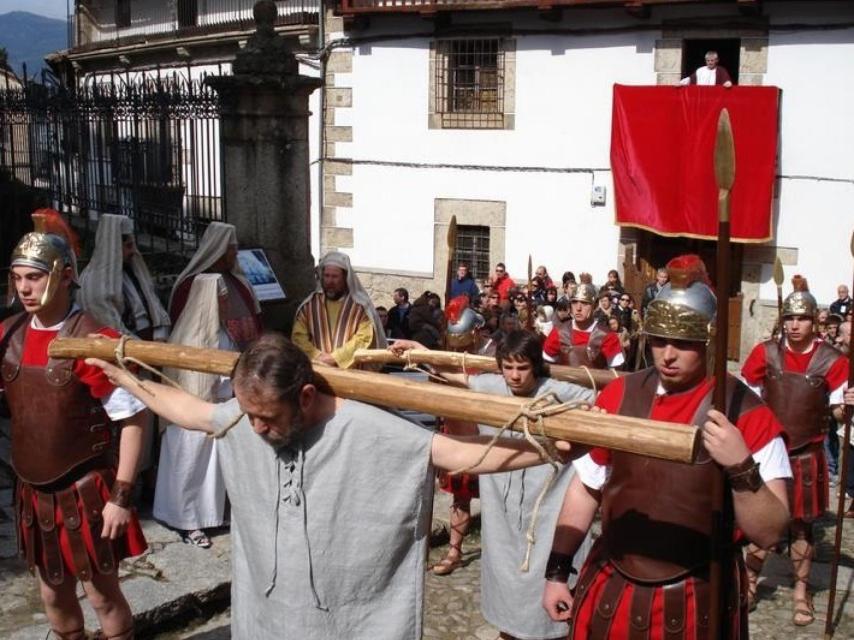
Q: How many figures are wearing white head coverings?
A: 4